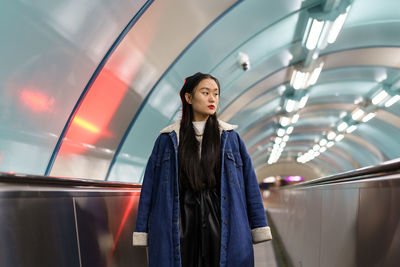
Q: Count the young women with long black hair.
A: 1